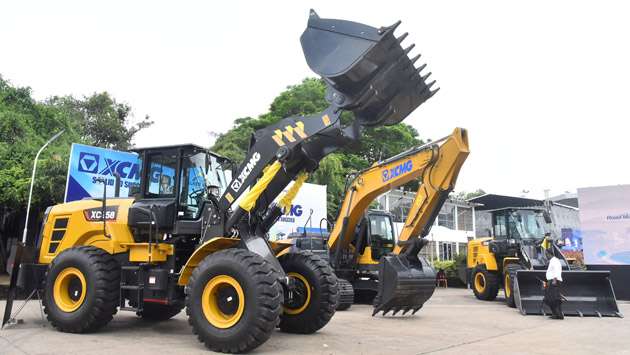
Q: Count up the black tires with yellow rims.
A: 5